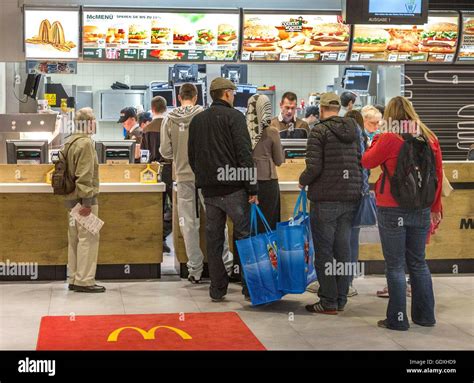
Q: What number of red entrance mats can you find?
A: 1